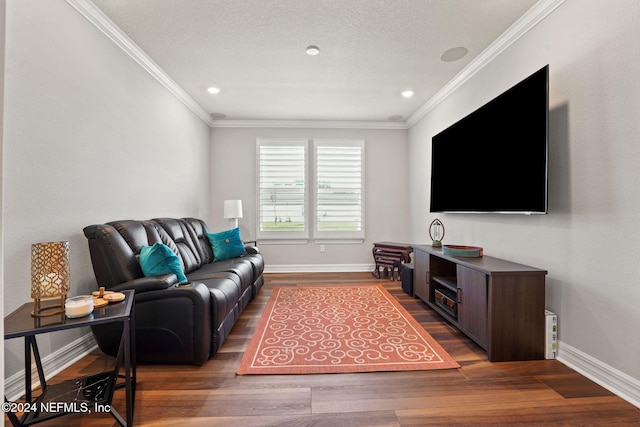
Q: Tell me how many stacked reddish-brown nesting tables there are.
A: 3